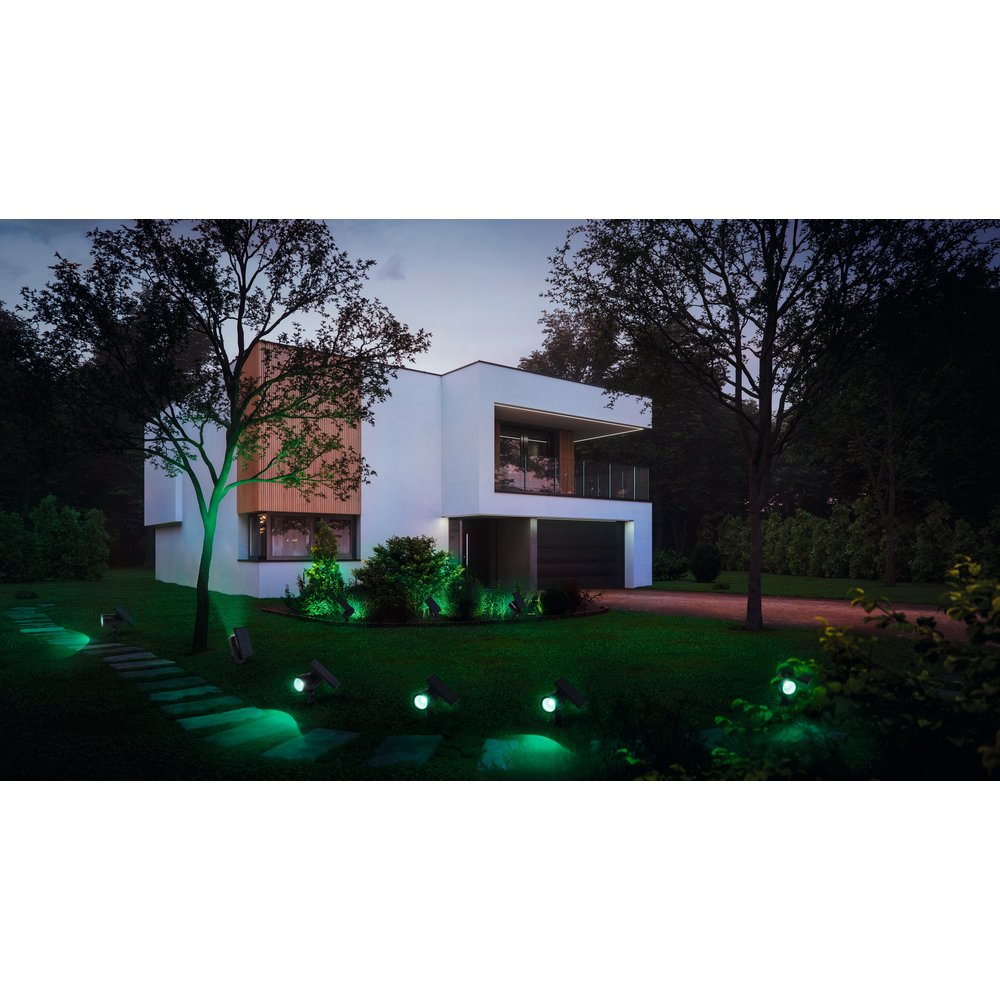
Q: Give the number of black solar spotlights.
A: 9